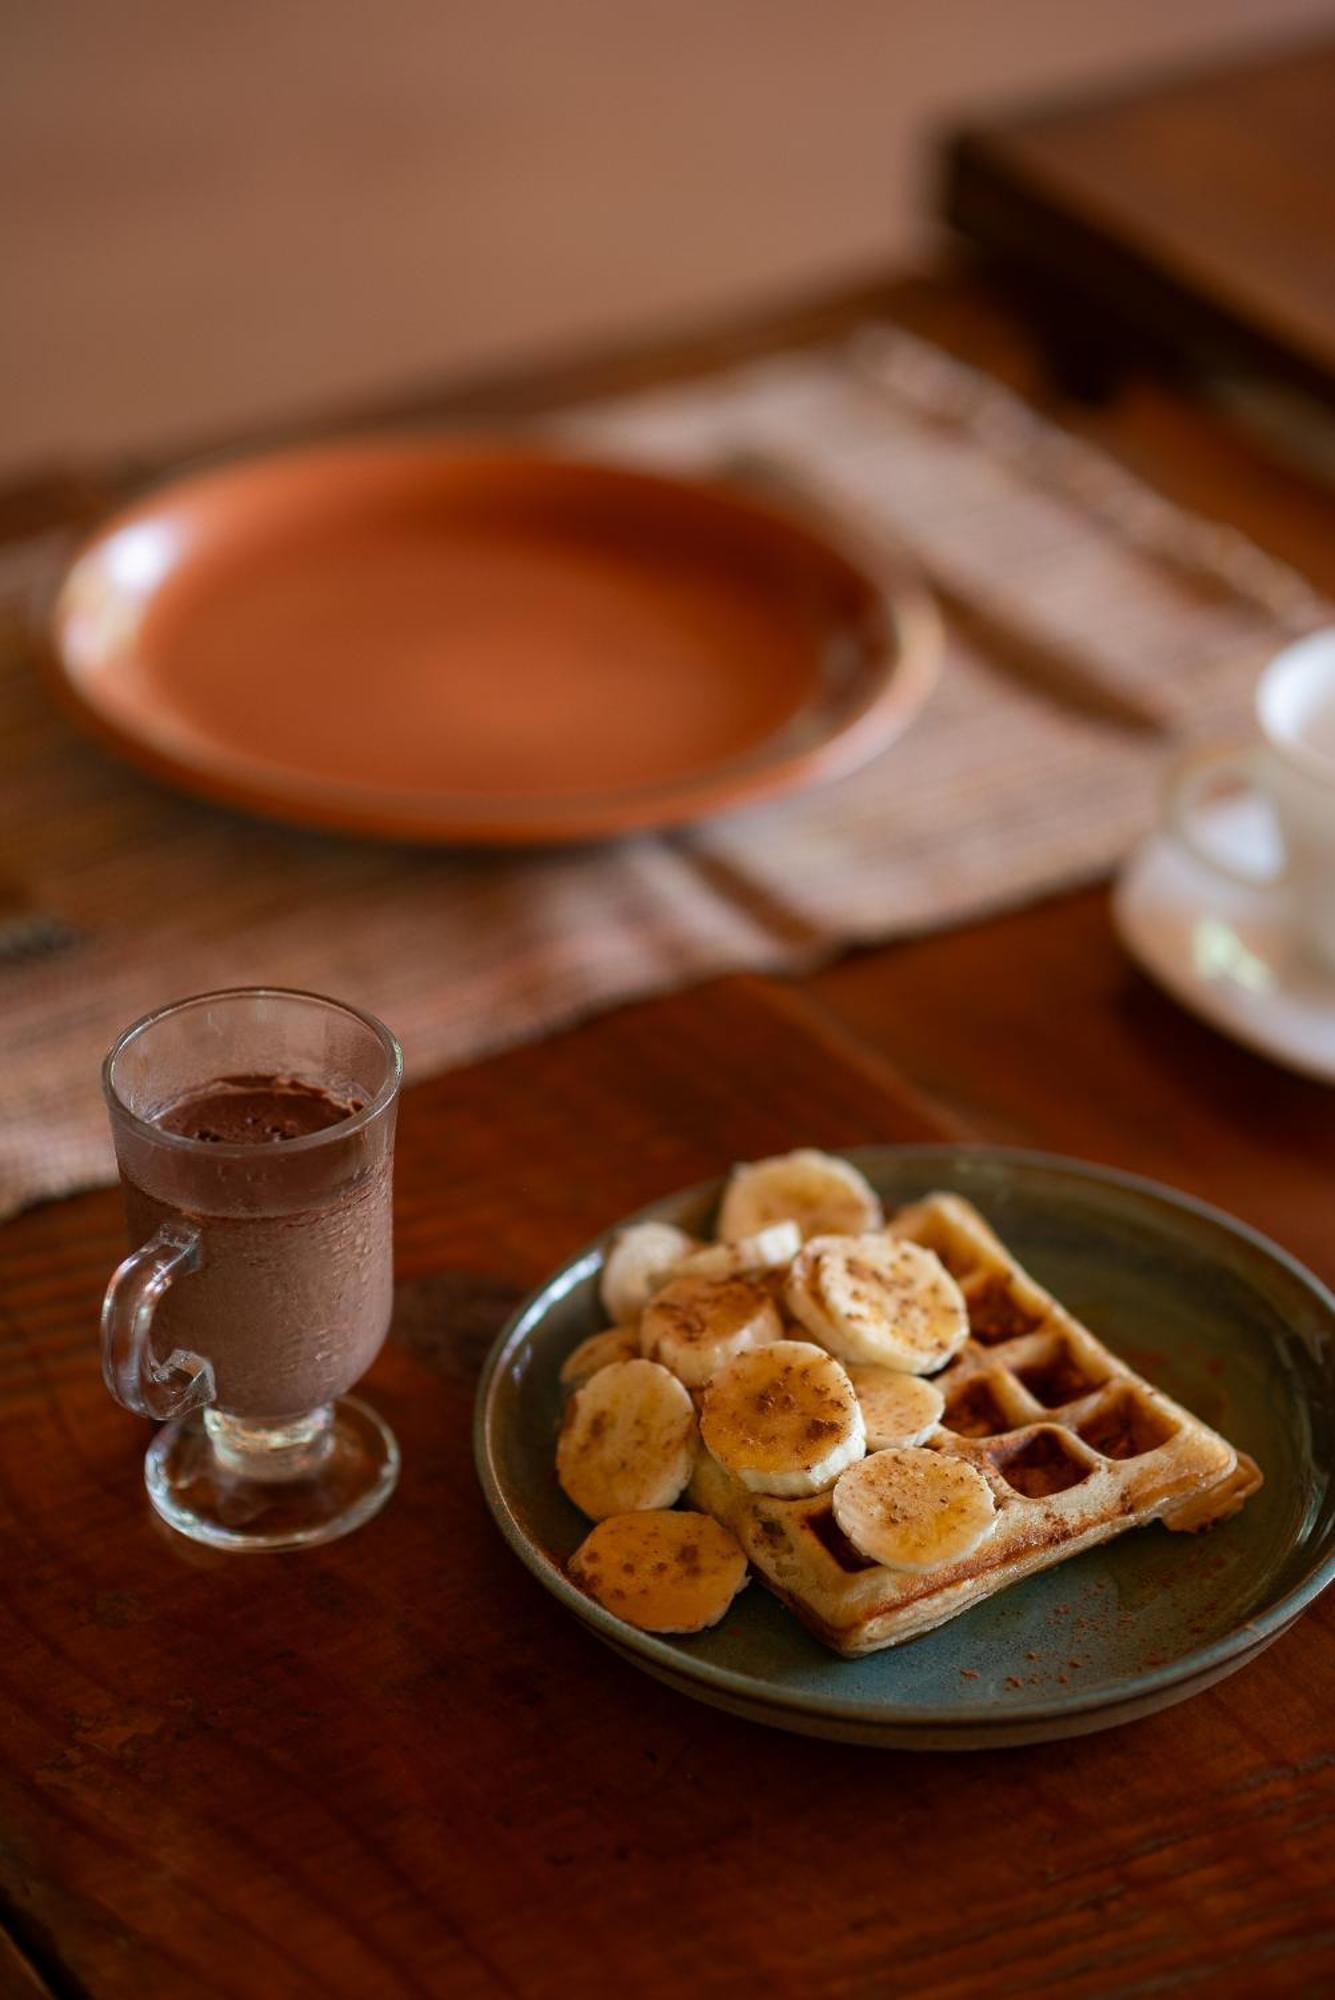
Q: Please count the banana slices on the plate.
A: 11